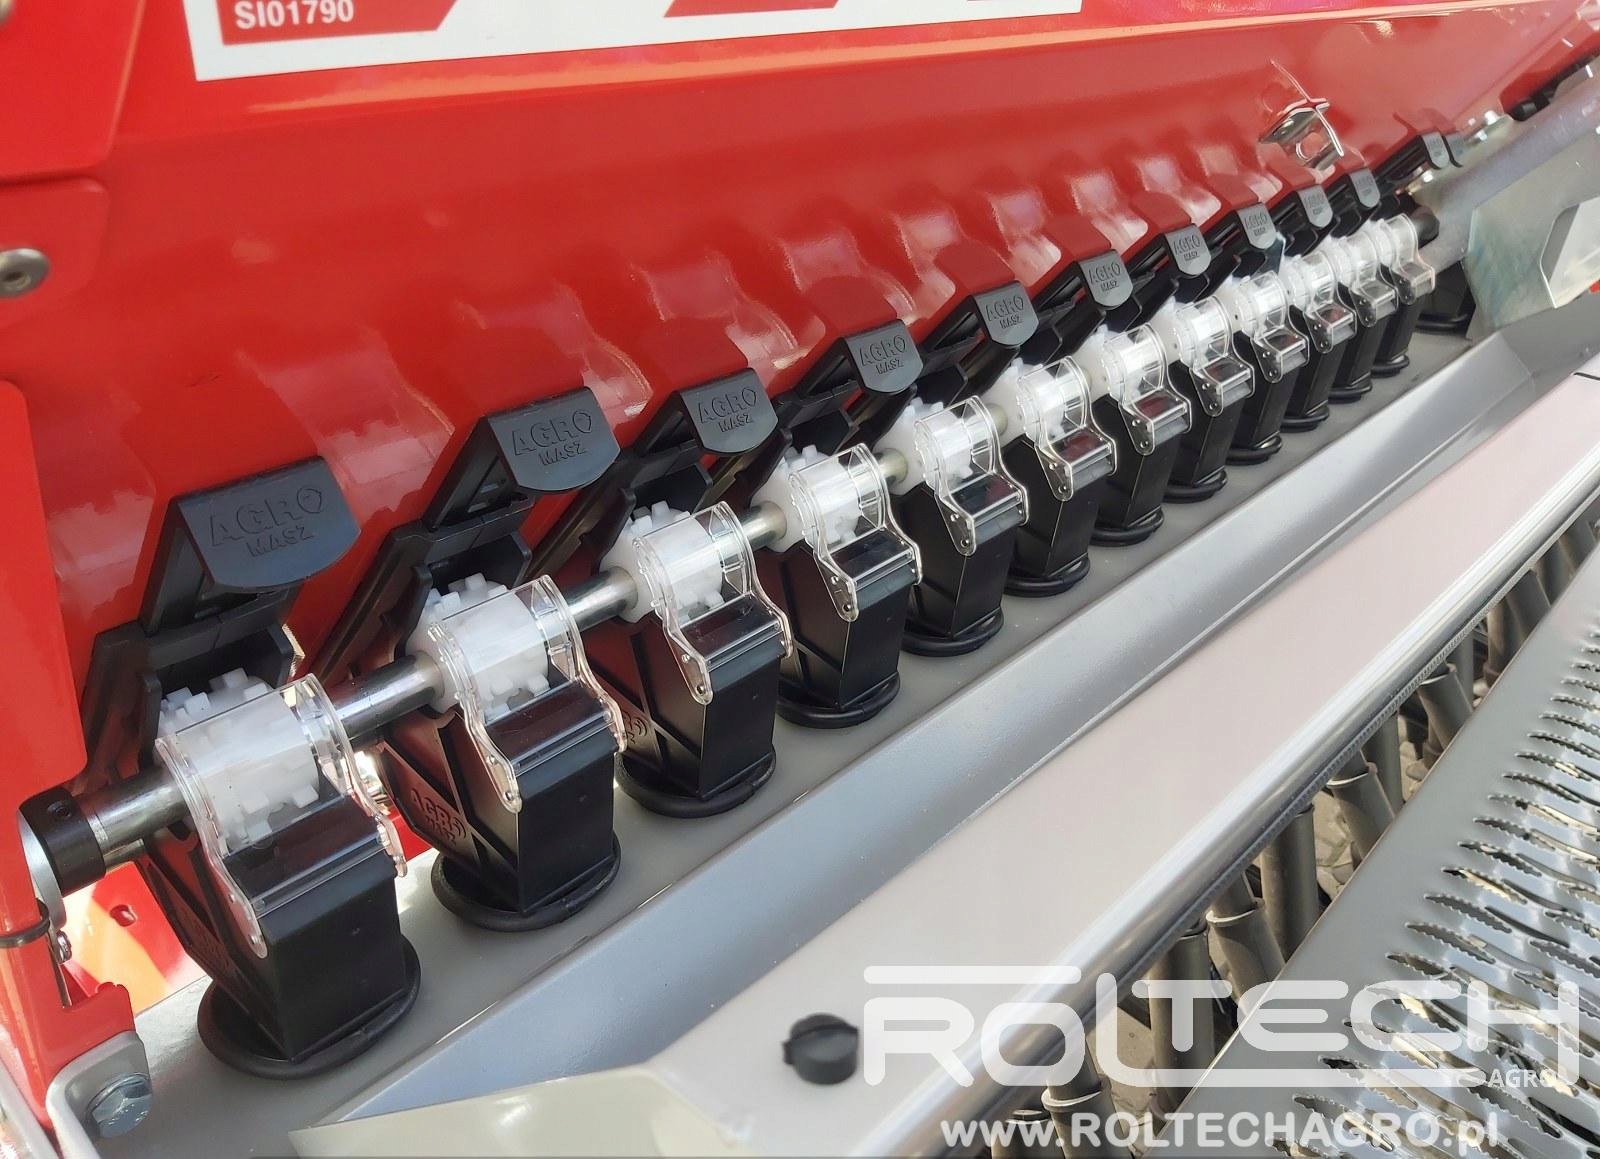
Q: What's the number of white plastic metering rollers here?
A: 12